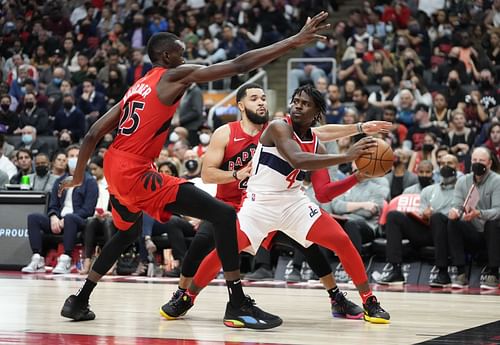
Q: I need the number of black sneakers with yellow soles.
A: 2